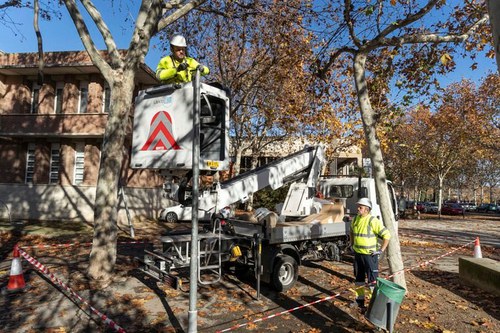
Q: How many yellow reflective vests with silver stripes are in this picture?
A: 2